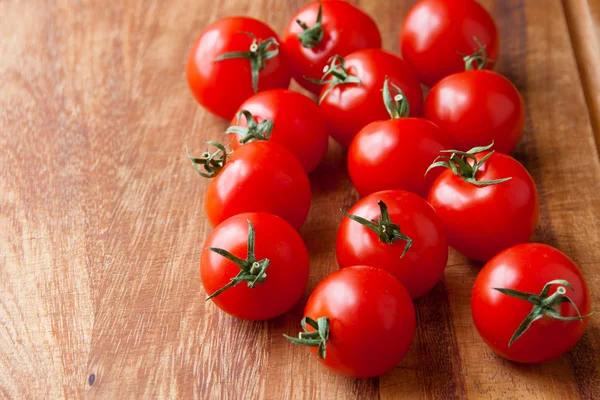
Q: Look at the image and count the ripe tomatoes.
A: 13